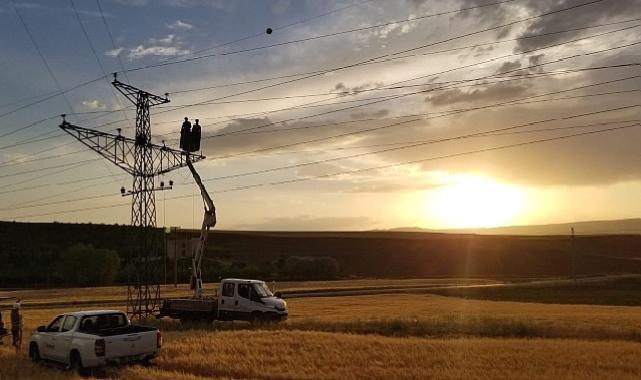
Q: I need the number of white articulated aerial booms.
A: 1